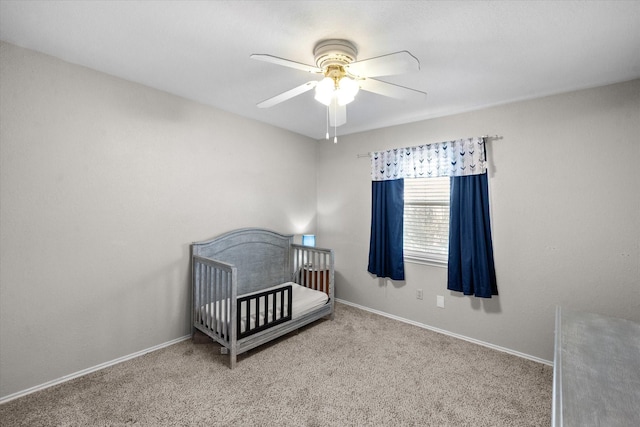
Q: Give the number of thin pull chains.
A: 2